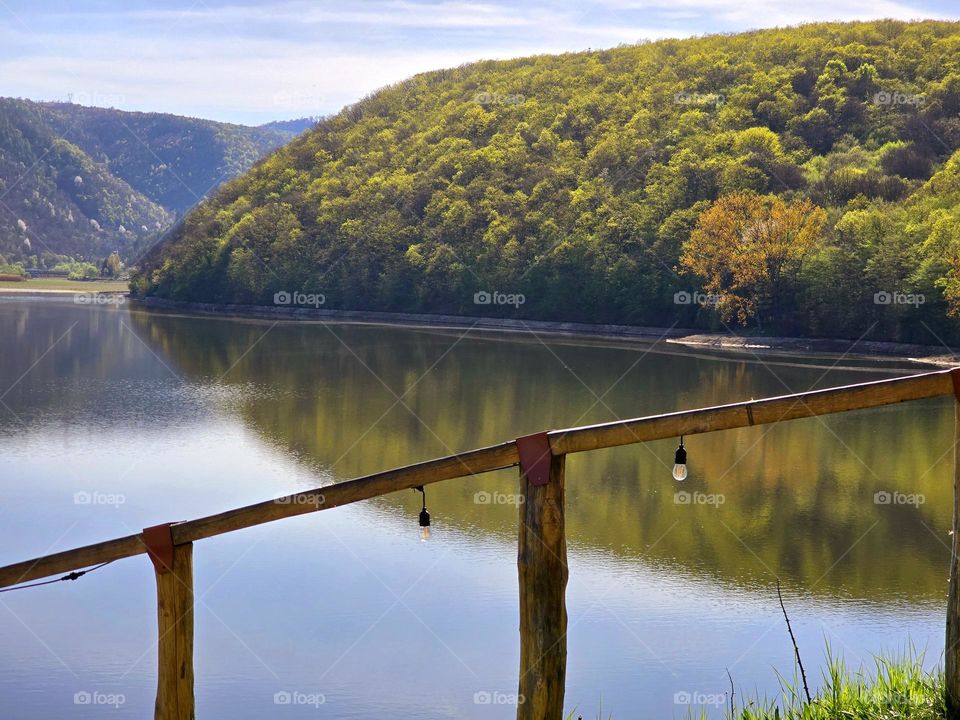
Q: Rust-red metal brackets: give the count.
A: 3